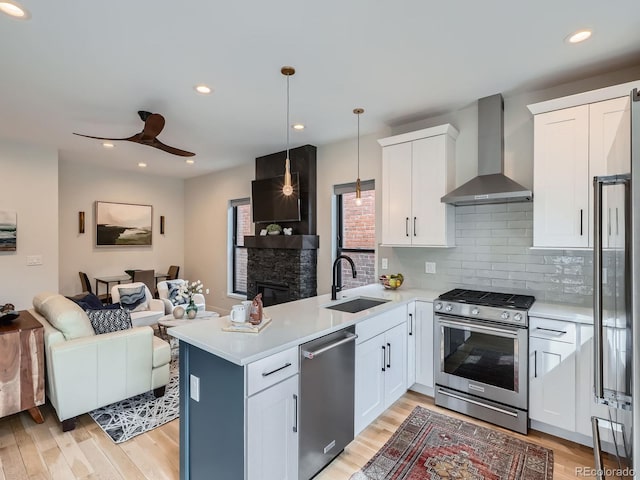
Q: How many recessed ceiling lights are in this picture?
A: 7